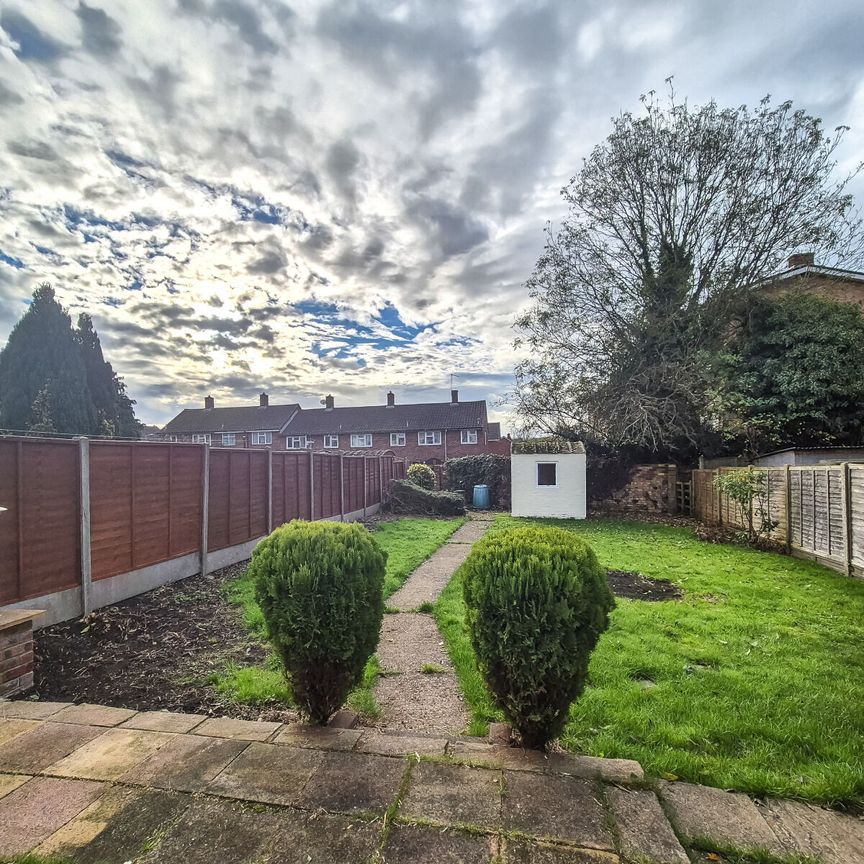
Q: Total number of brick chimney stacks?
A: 6